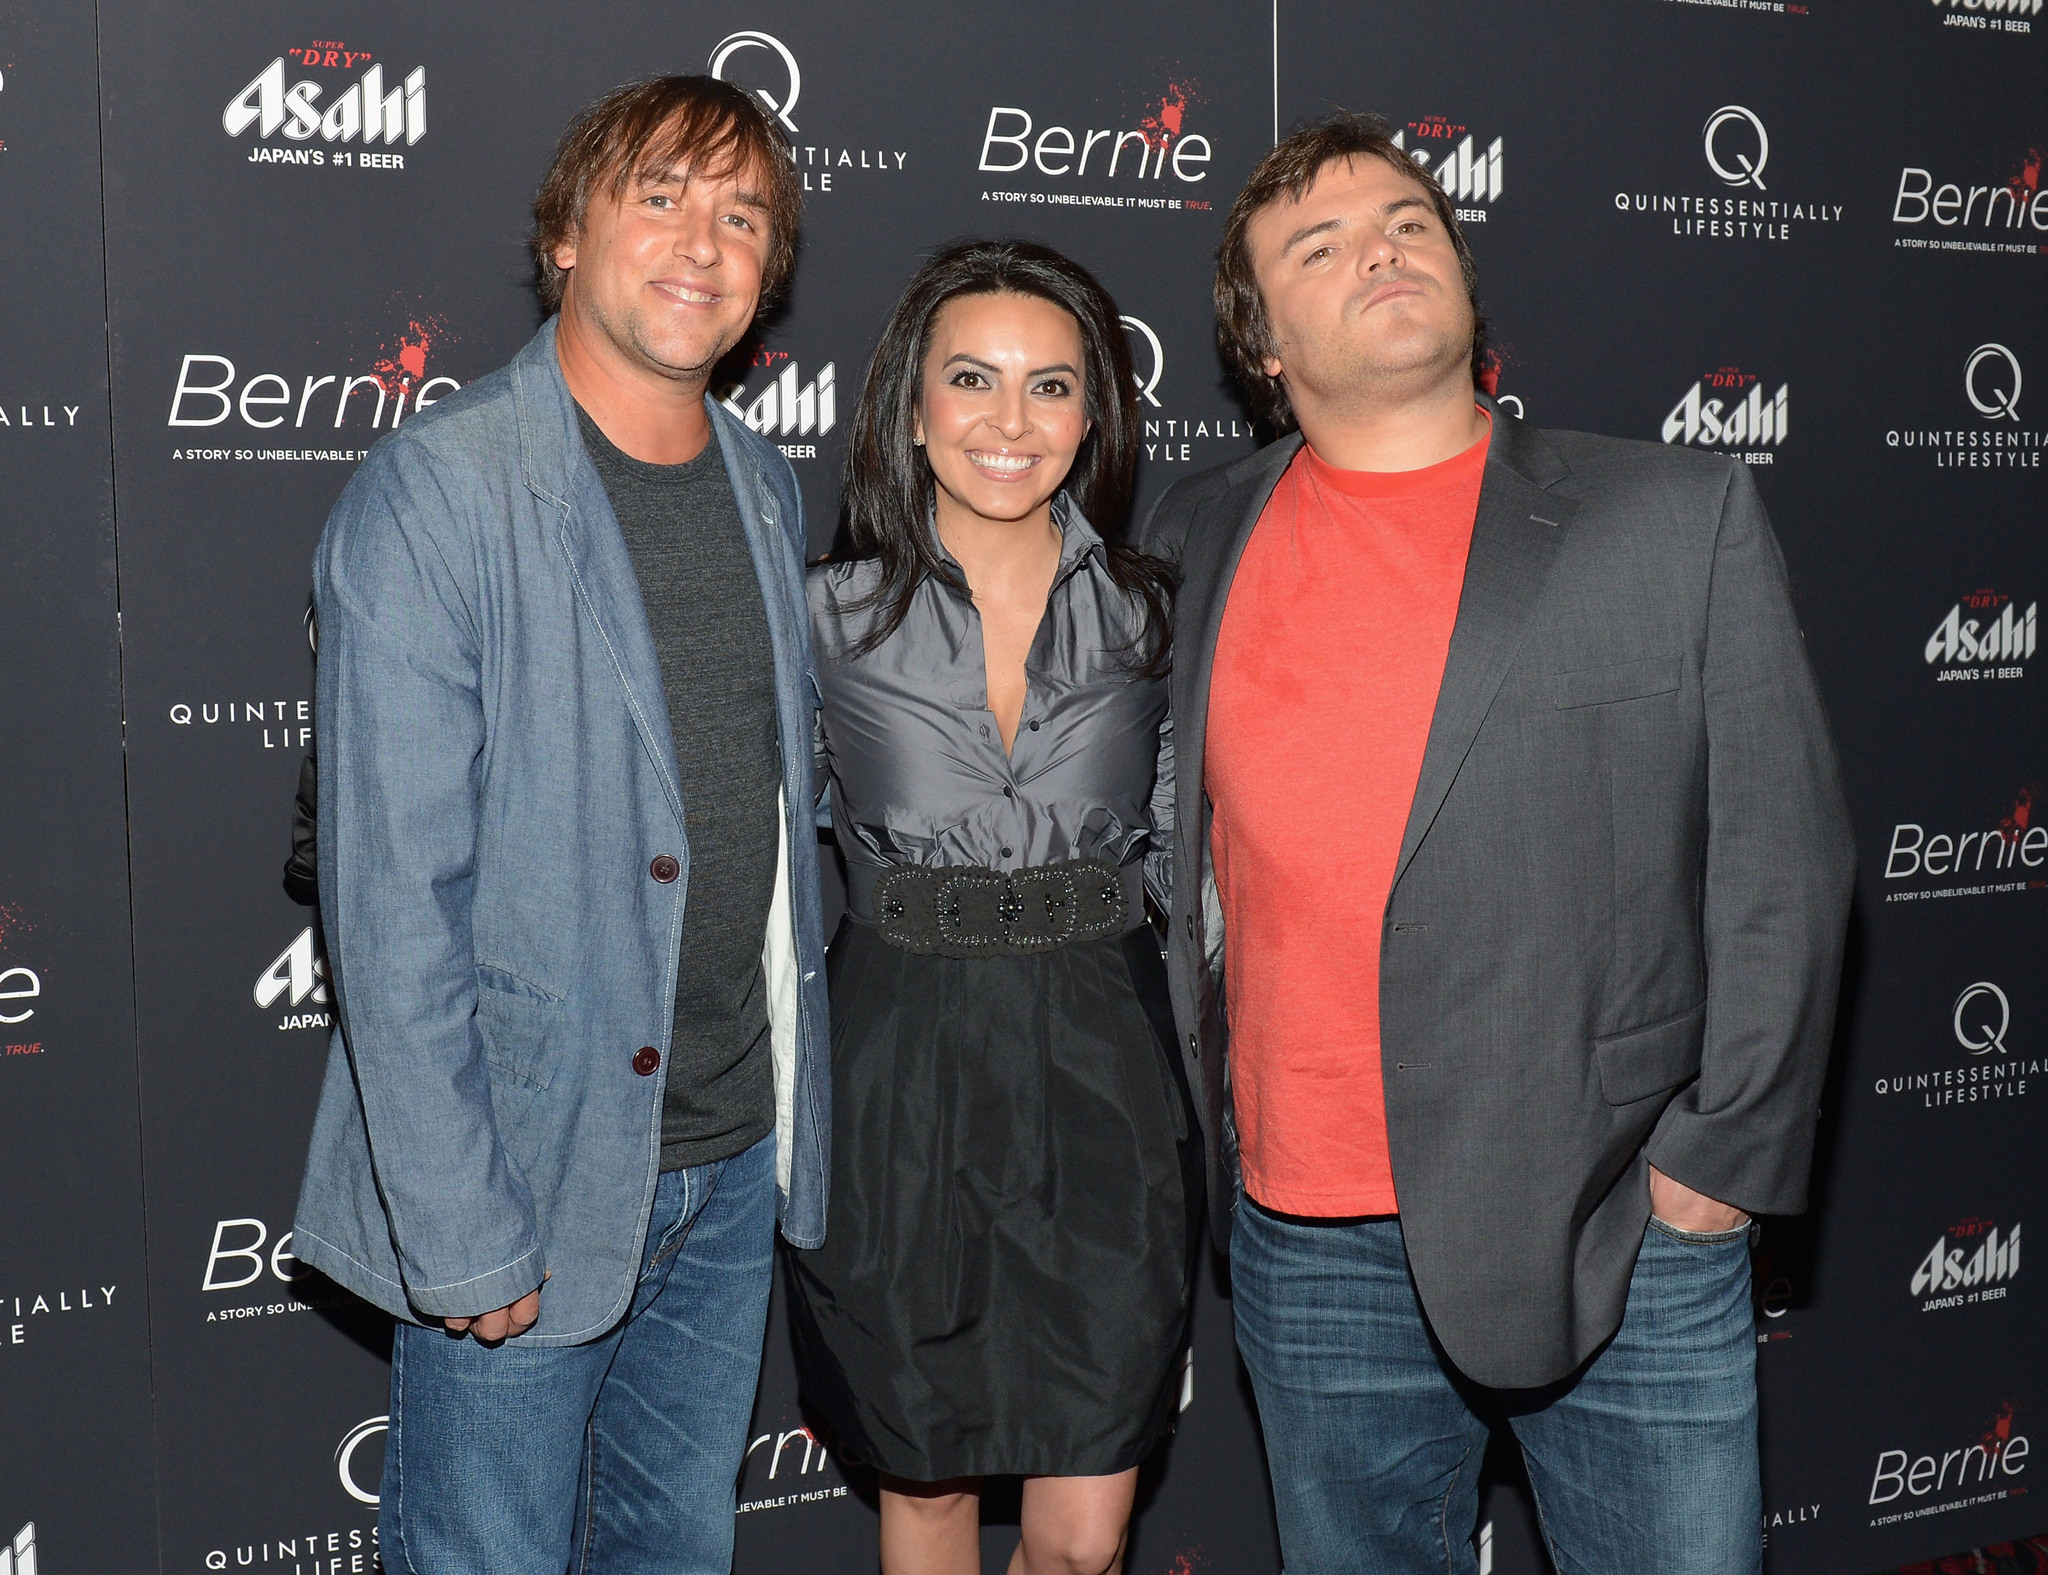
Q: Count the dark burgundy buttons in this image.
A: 2